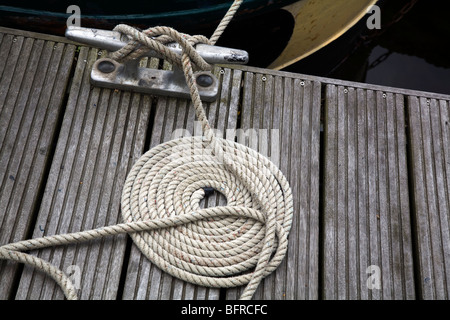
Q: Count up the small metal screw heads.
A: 9